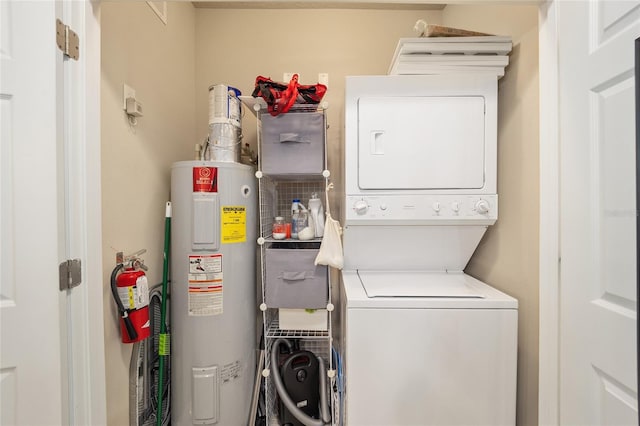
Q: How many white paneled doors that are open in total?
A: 2